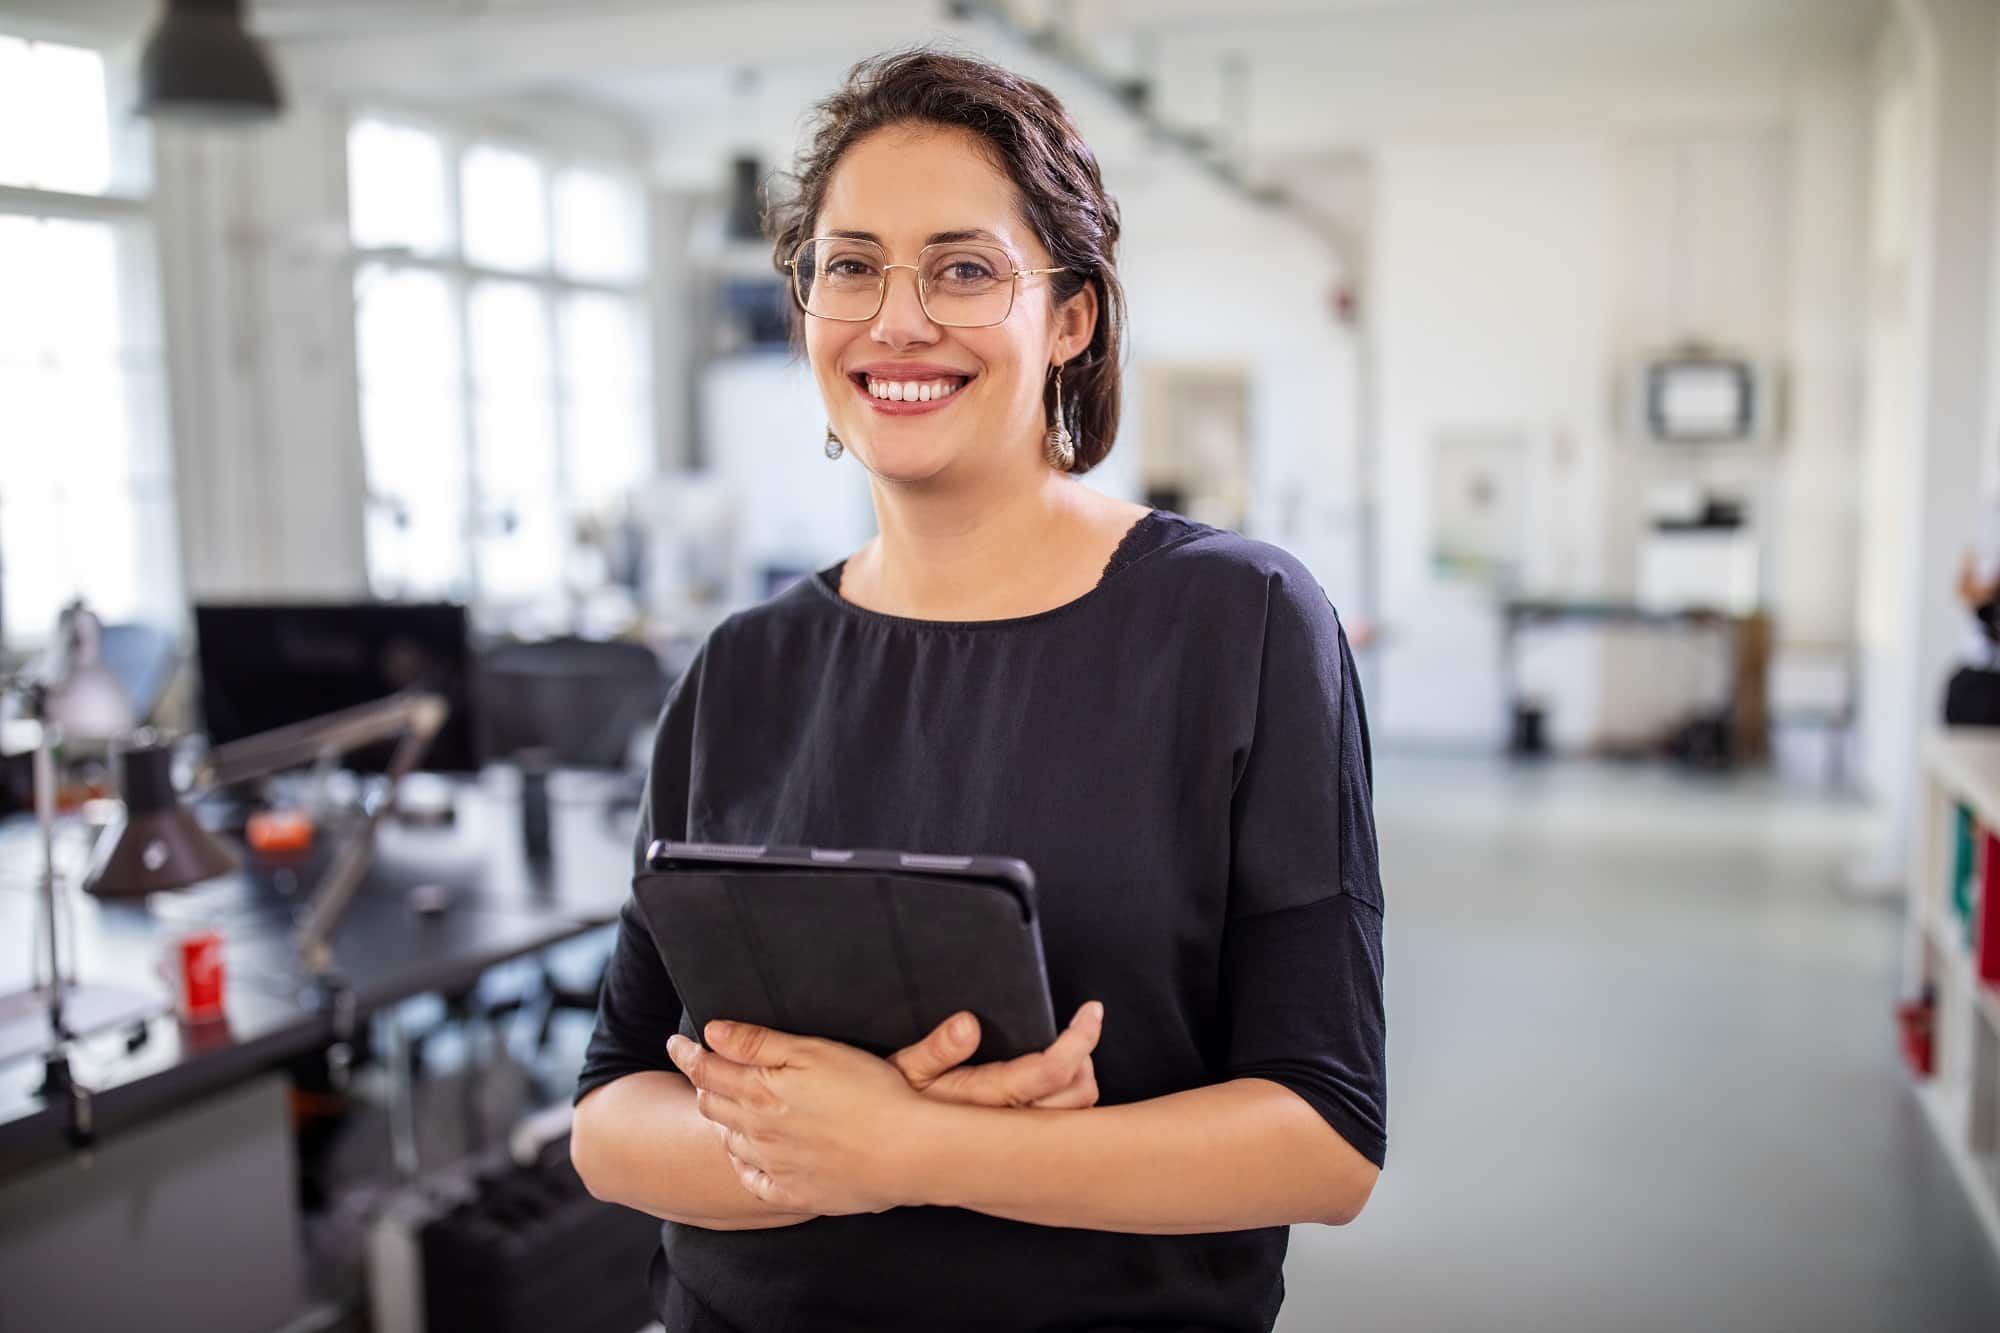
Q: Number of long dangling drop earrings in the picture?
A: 2